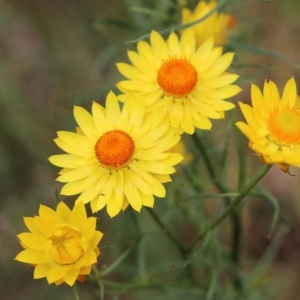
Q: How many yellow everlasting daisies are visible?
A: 5